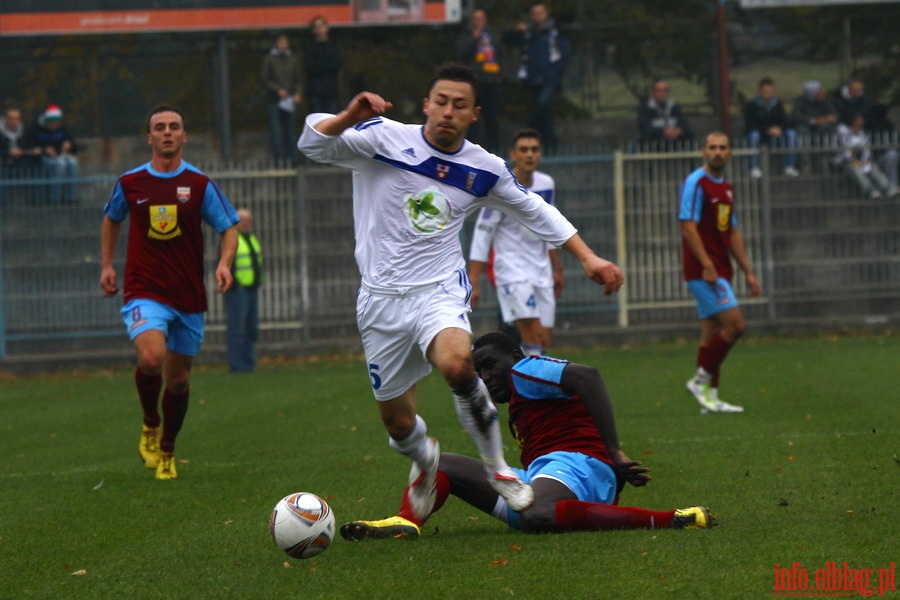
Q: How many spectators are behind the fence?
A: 11